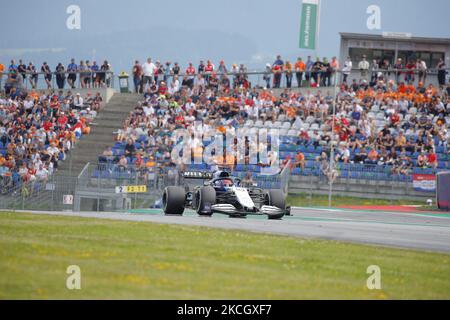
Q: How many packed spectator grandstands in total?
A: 2